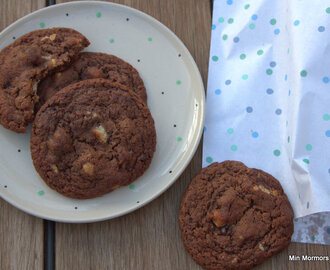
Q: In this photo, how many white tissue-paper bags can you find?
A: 1